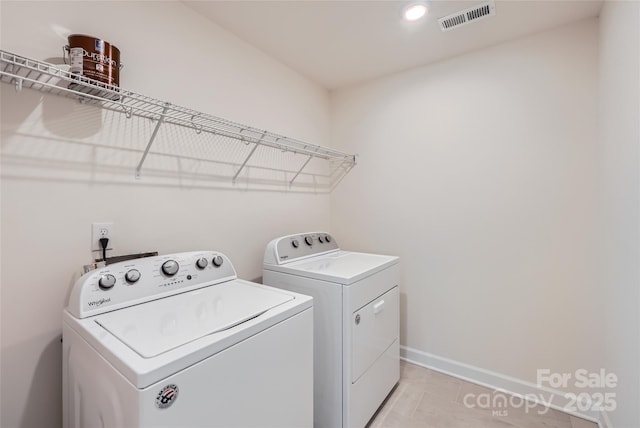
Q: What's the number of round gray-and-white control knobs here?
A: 9